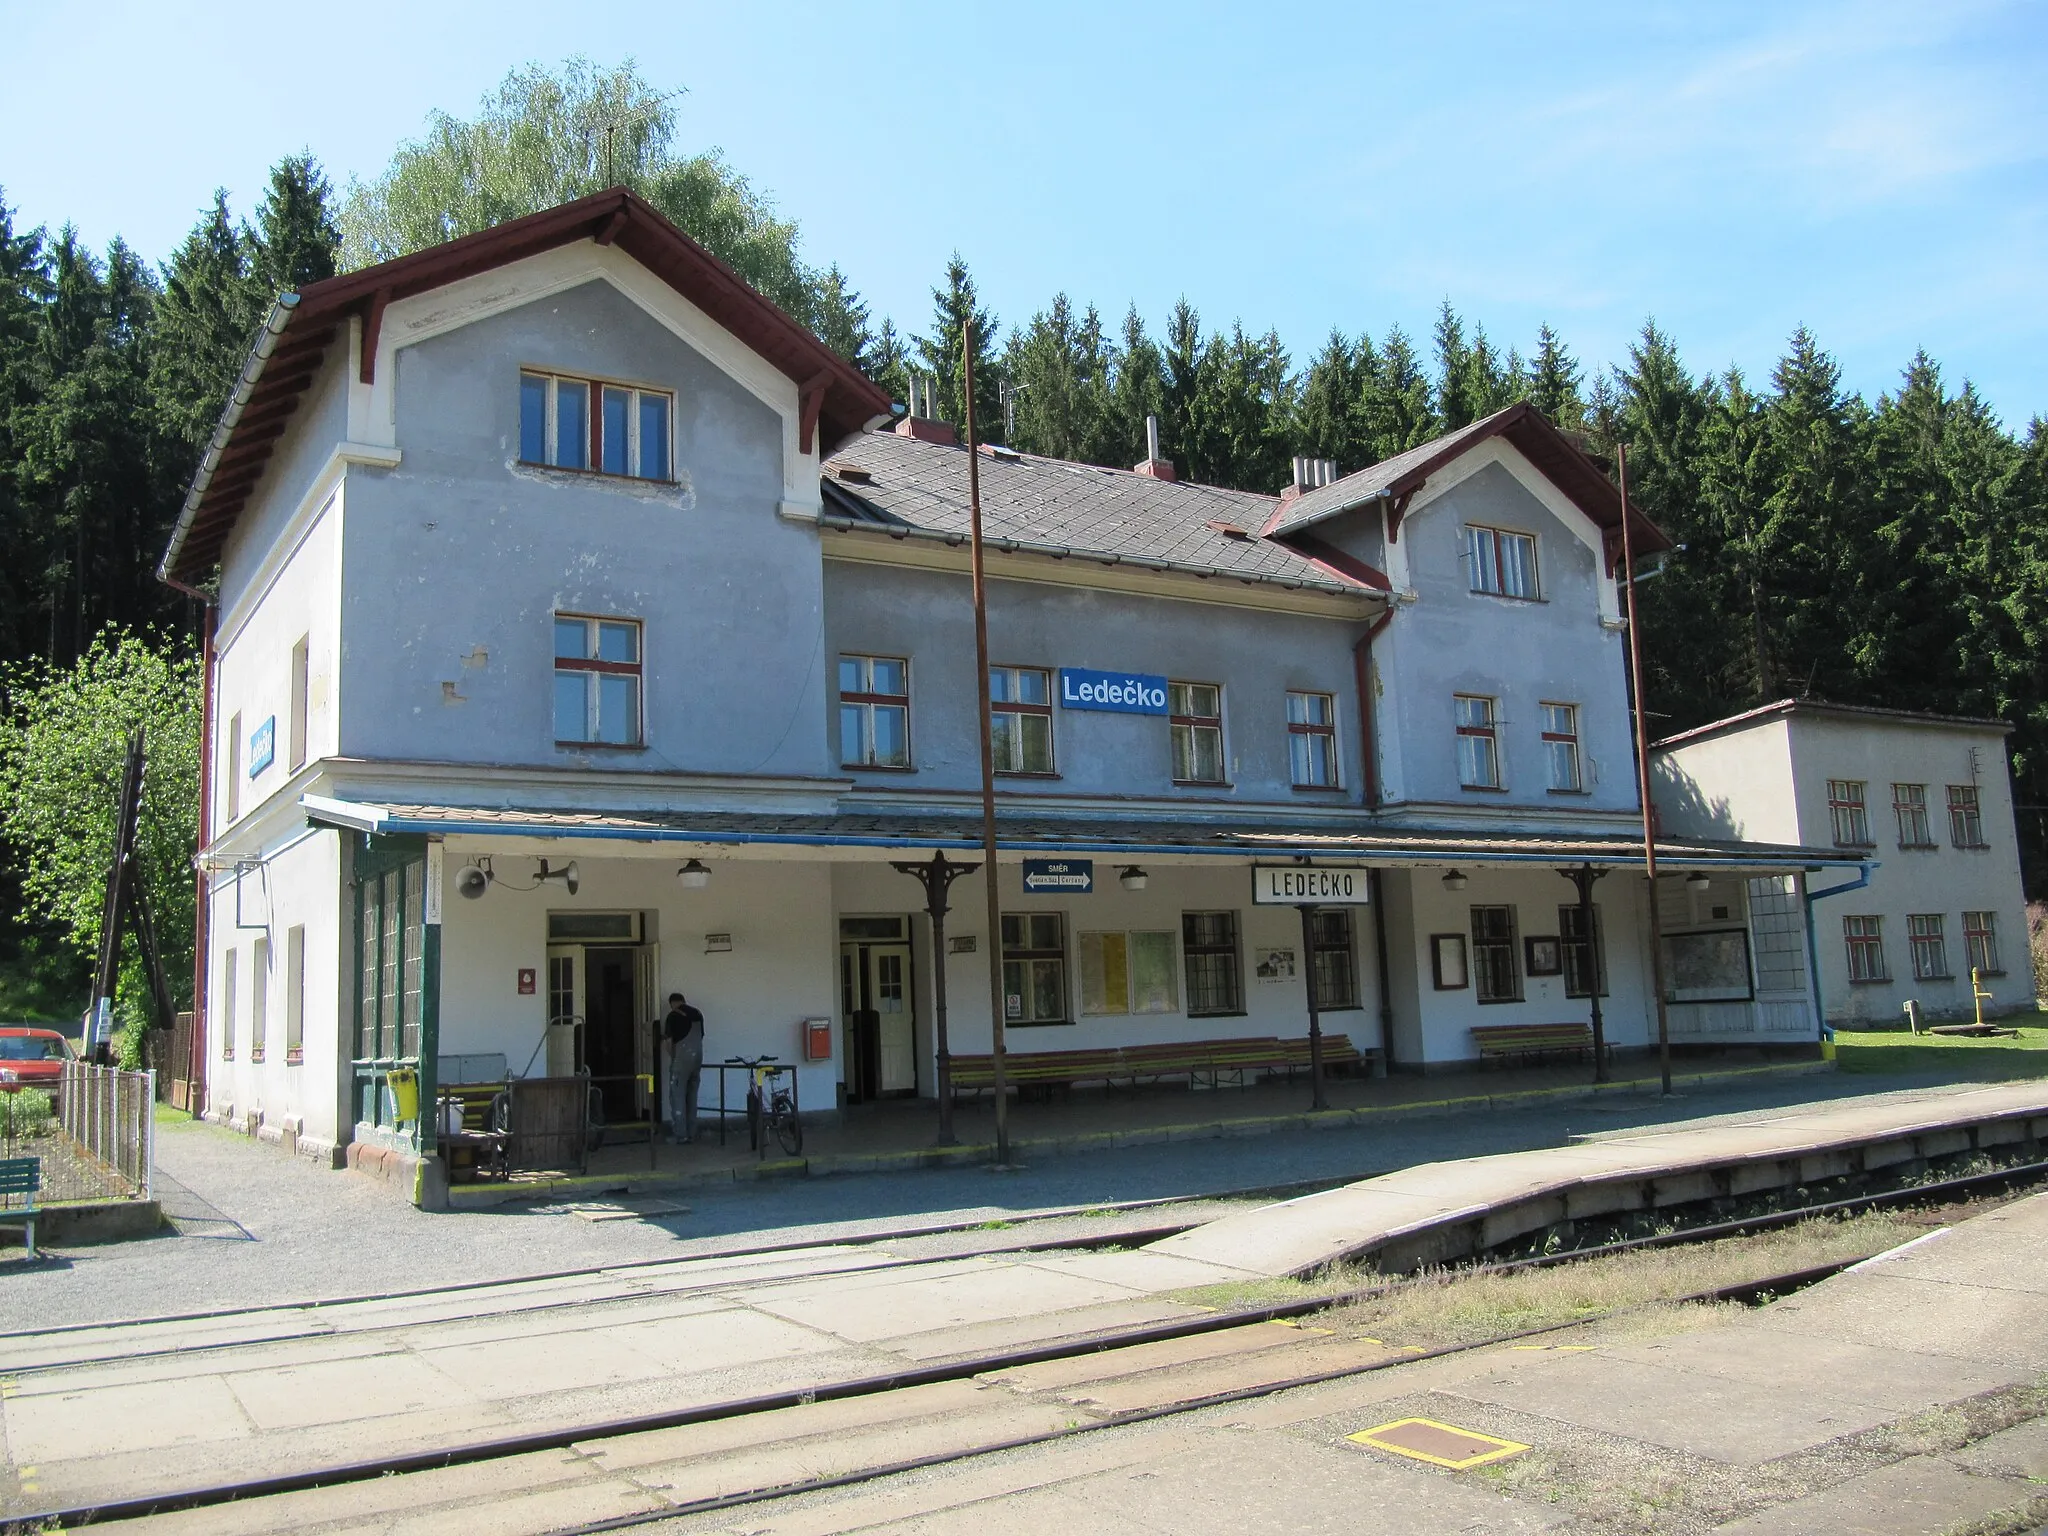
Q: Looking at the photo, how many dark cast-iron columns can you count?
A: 3